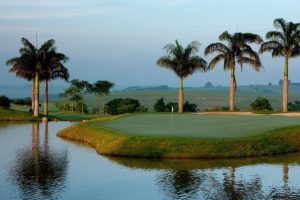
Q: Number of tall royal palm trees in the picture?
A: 6